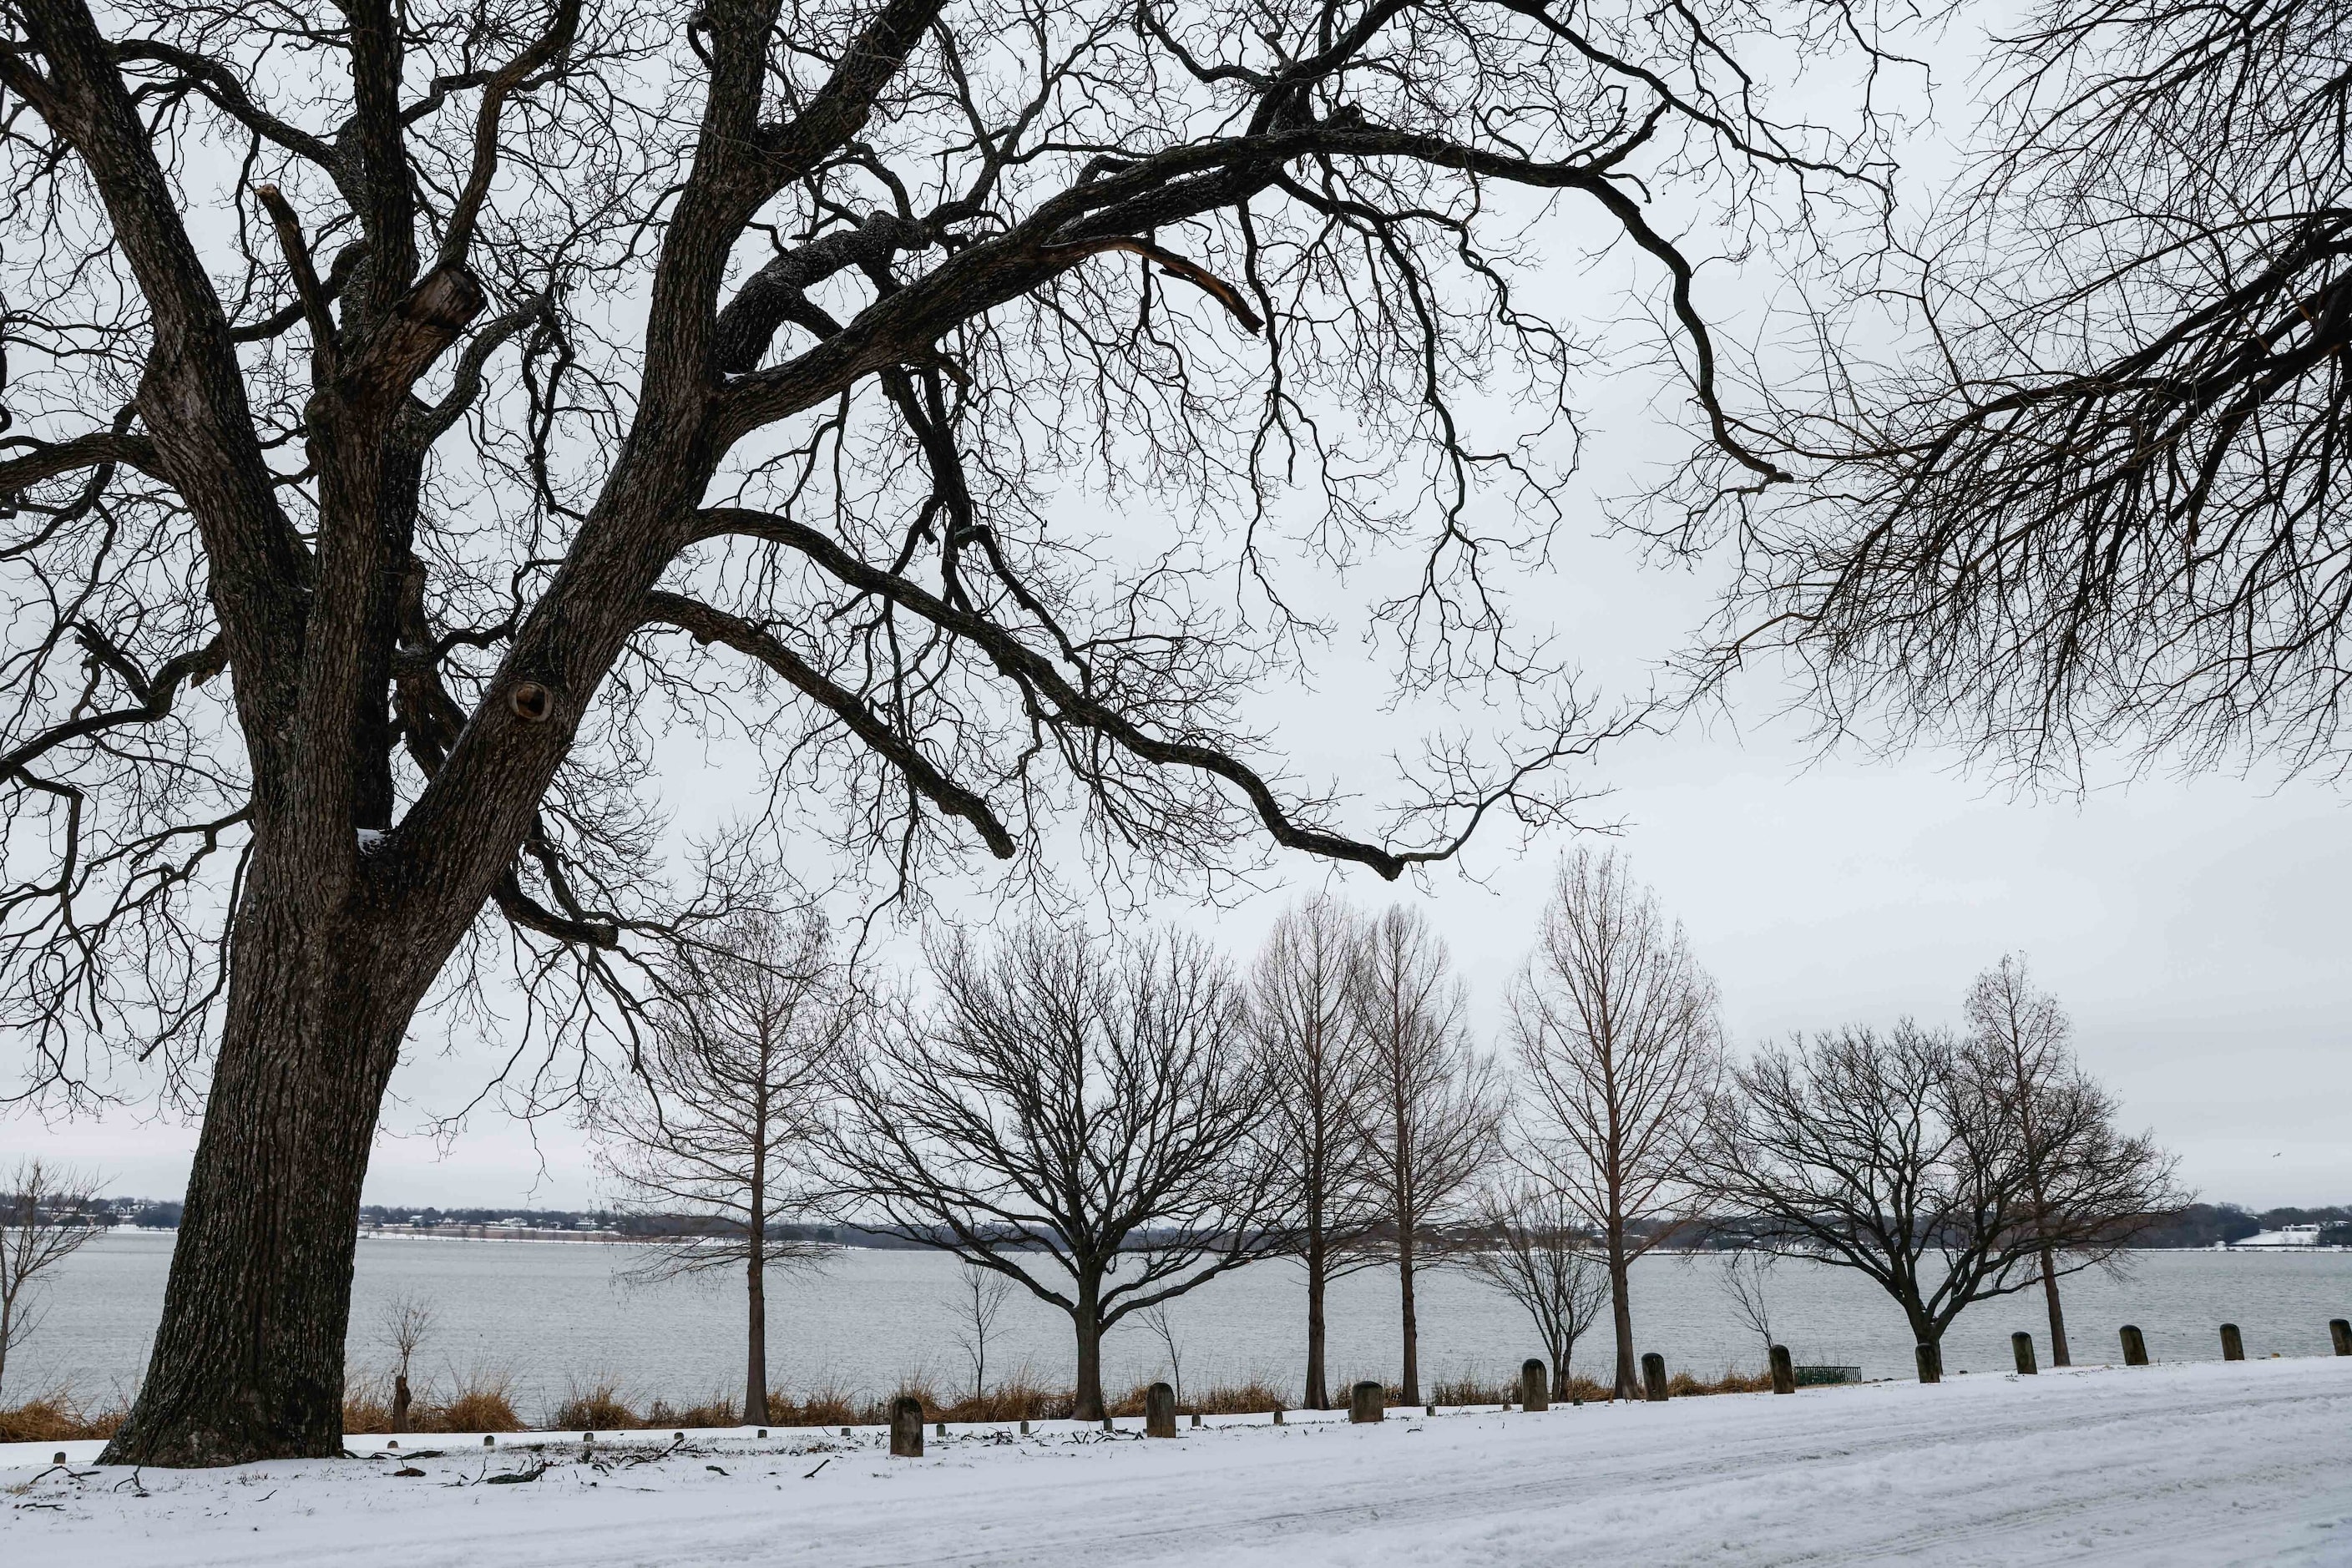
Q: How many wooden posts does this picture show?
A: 11